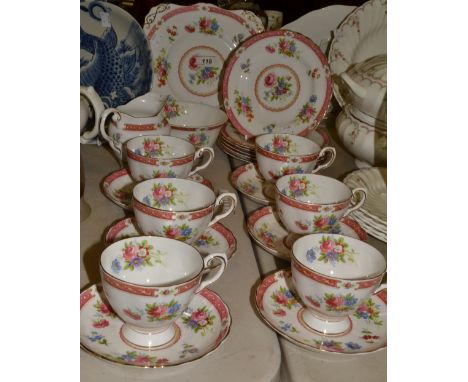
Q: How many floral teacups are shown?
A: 6